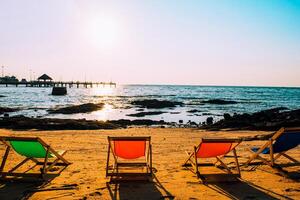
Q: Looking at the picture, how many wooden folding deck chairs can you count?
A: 4